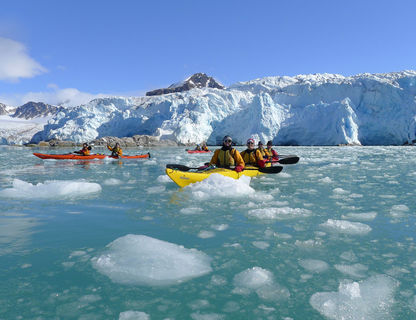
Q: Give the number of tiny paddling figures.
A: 8